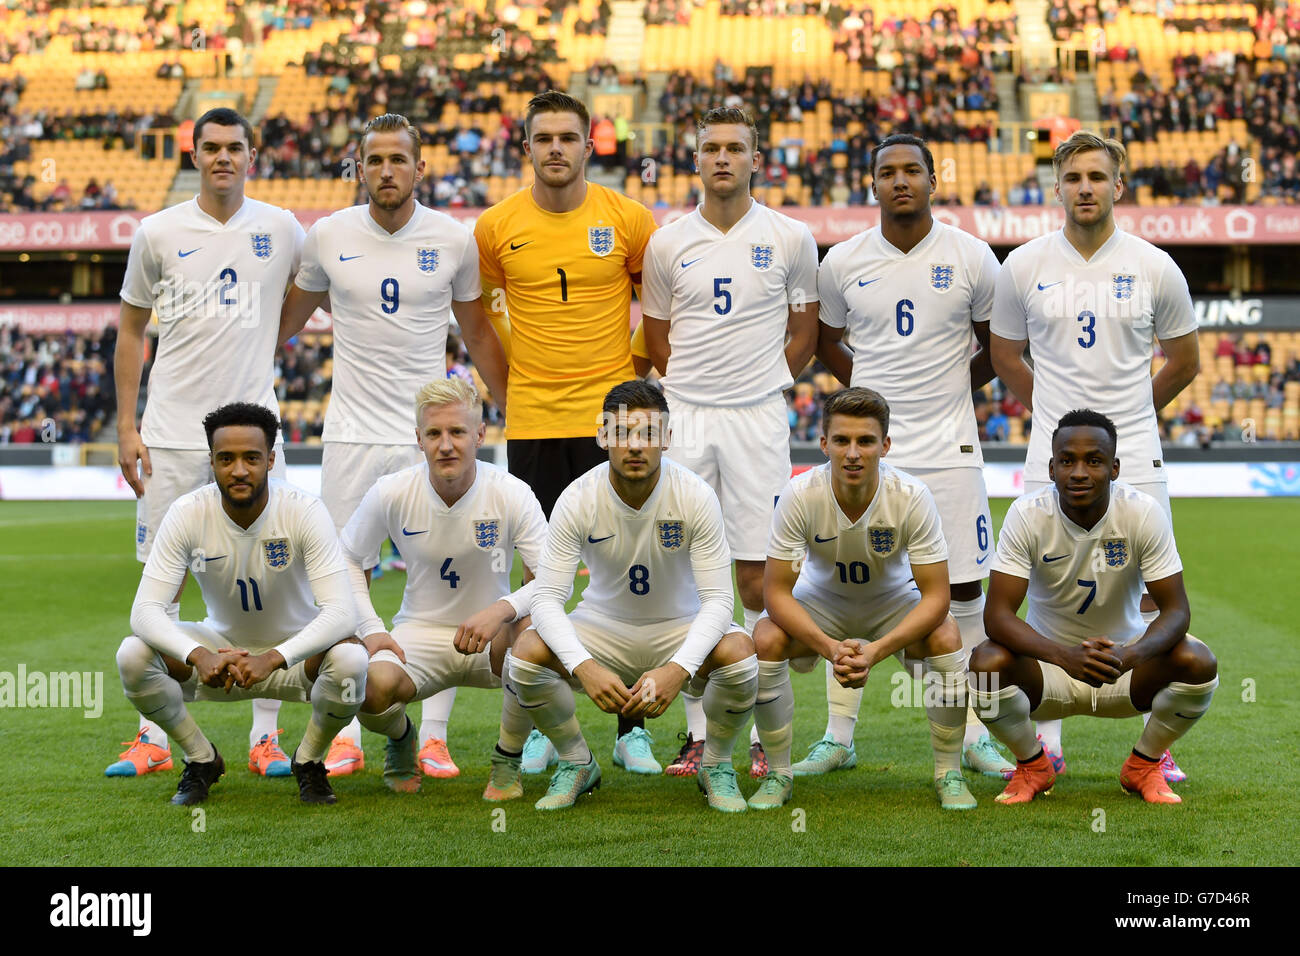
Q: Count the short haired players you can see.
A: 11